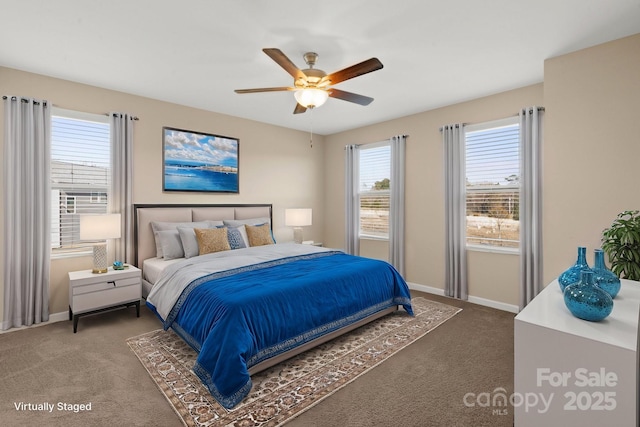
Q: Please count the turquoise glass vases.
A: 3